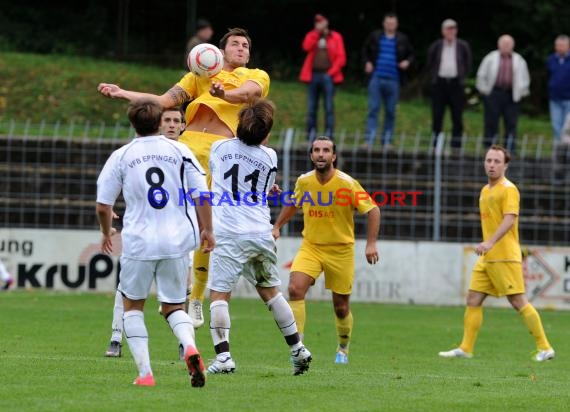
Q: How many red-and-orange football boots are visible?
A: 2